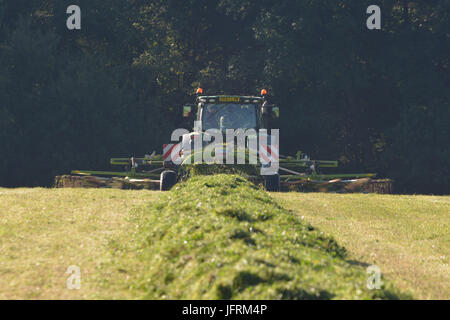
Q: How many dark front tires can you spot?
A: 2